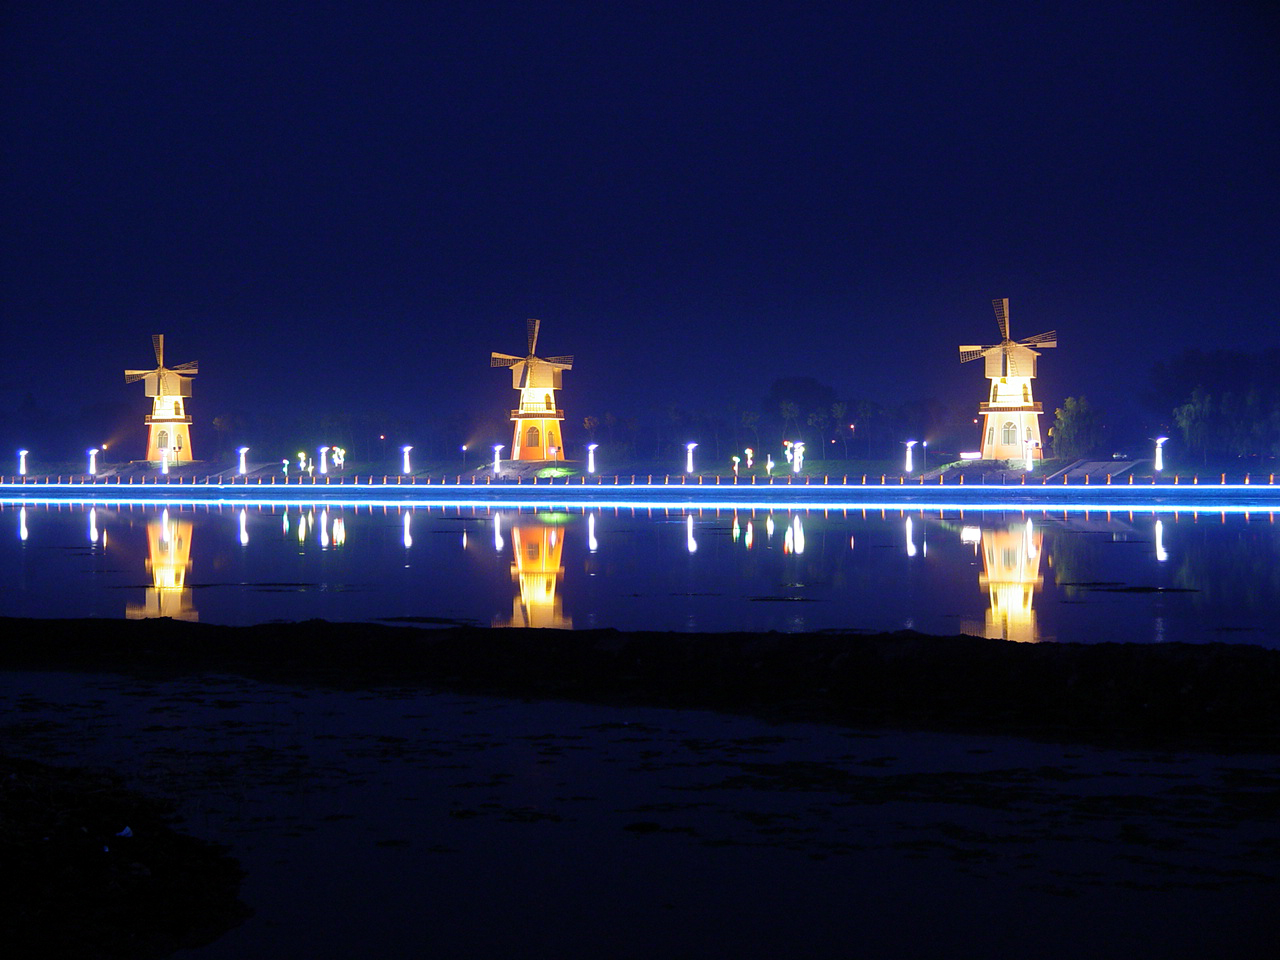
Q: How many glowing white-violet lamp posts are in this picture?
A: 13